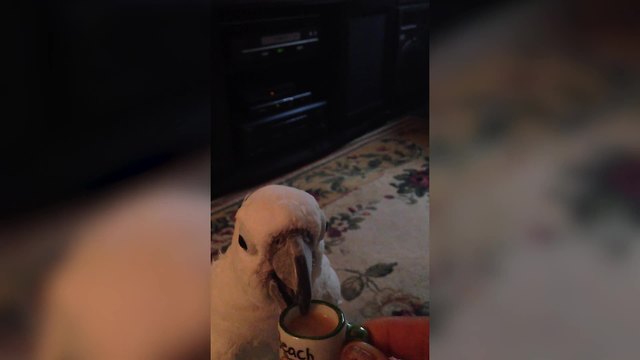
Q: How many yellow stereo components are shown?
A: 0